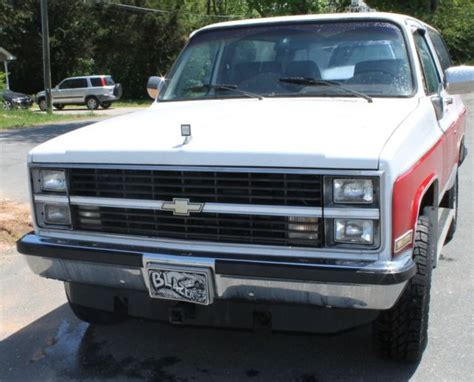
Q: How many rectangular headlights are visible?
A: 4